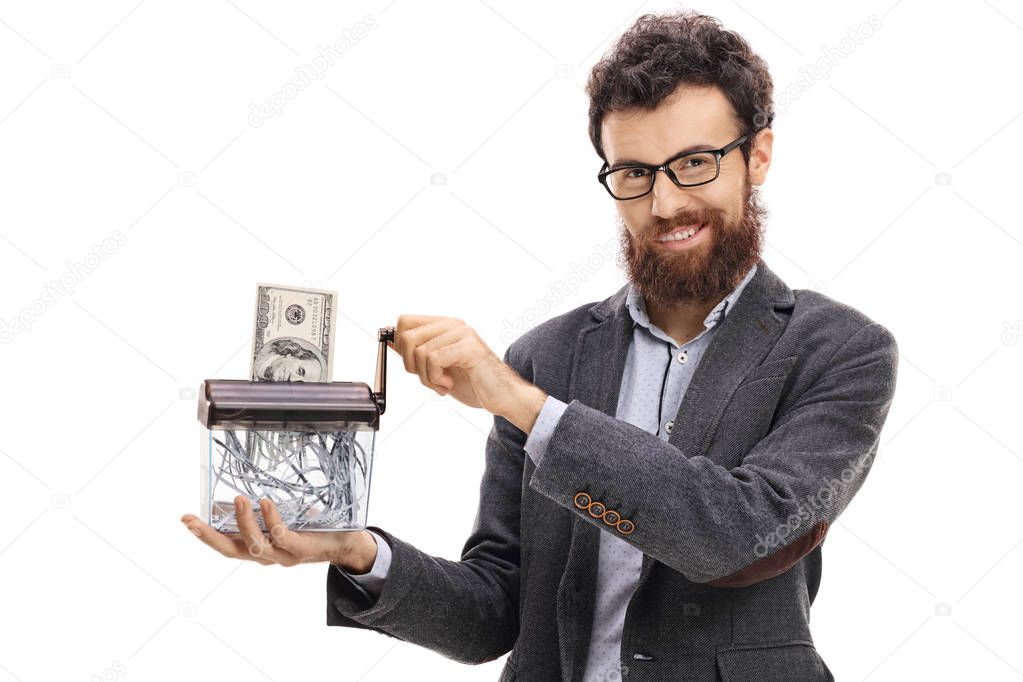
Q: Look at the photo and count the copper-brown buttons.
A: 4